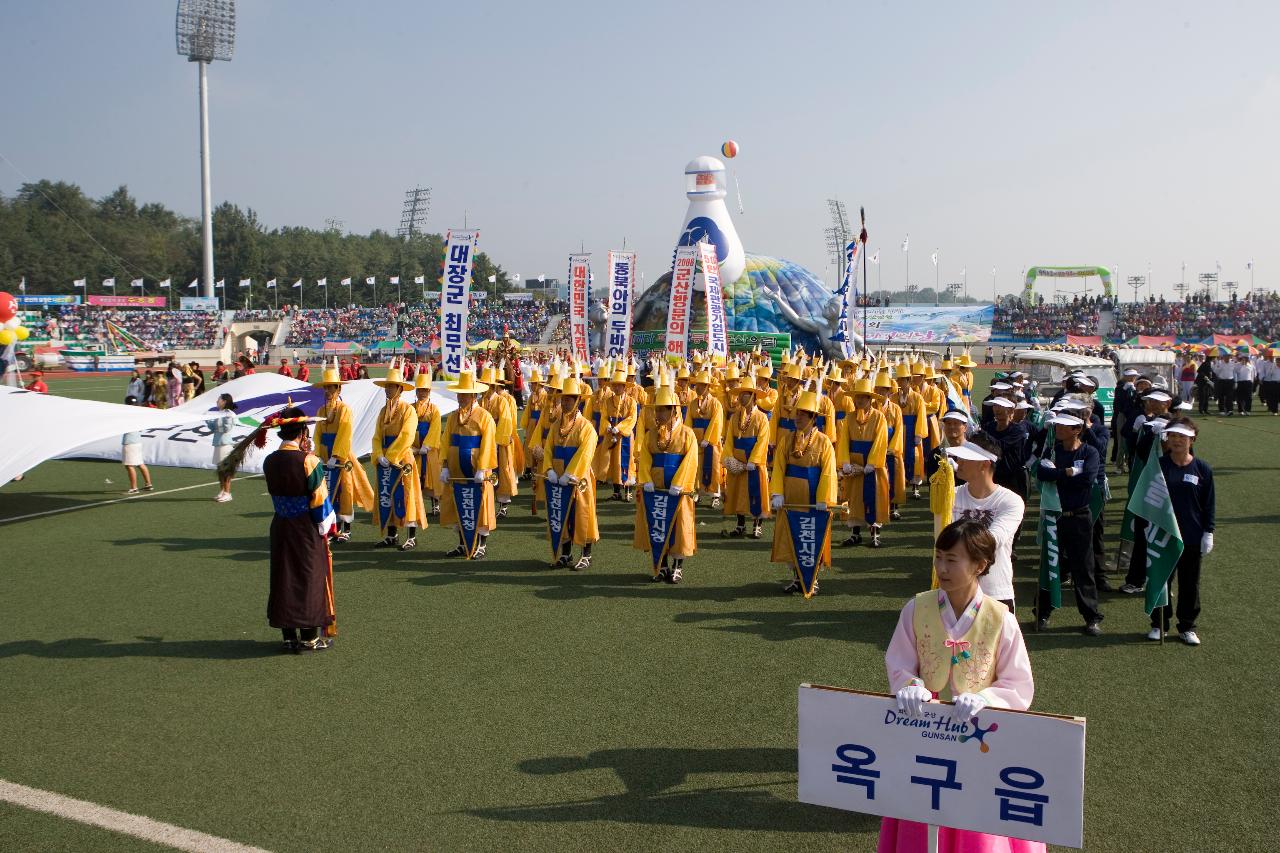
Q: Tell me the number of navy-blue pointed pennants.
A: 6